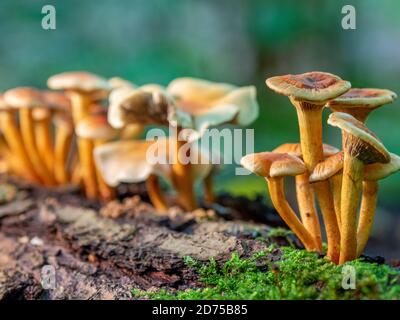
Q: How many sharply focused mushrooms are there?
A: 7